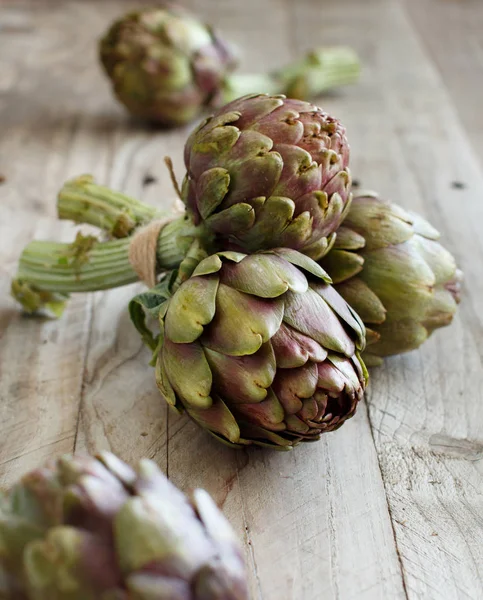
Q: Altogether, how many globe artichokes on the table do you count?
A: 5